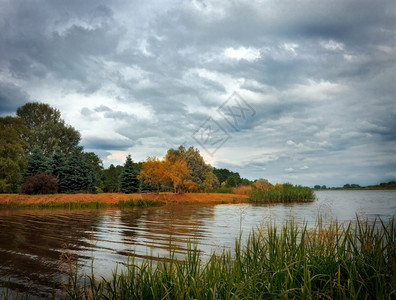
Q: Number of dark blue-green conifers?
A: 4